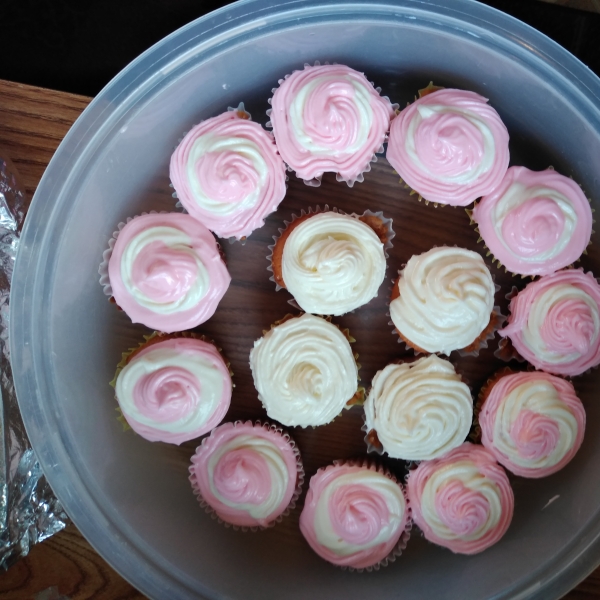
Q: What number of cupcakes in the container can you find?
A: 15